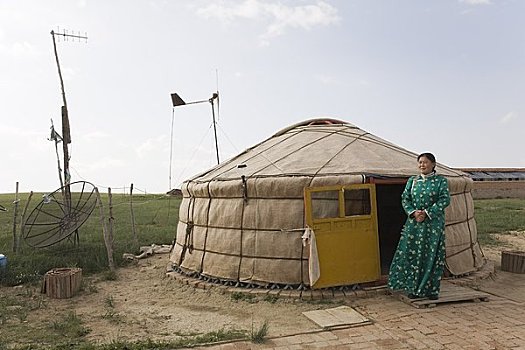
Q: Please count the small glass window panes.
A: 2